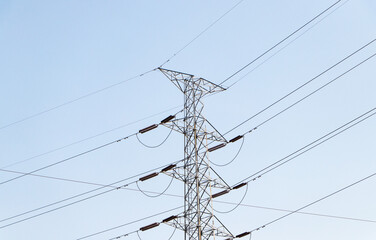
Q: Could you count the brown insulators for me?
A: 12